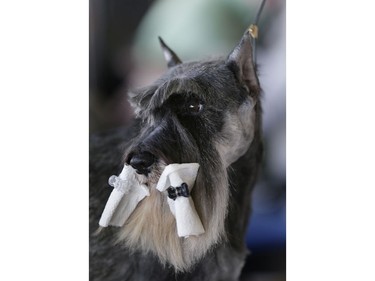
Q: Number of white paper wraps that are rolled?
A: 2